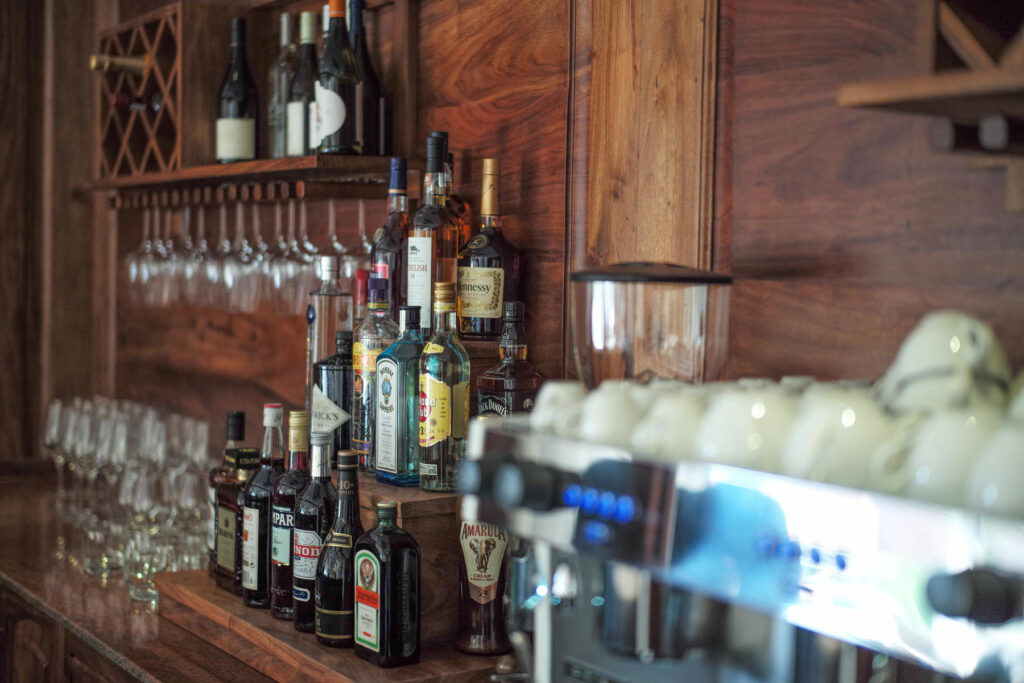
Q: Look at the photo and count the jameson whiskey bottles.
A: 0